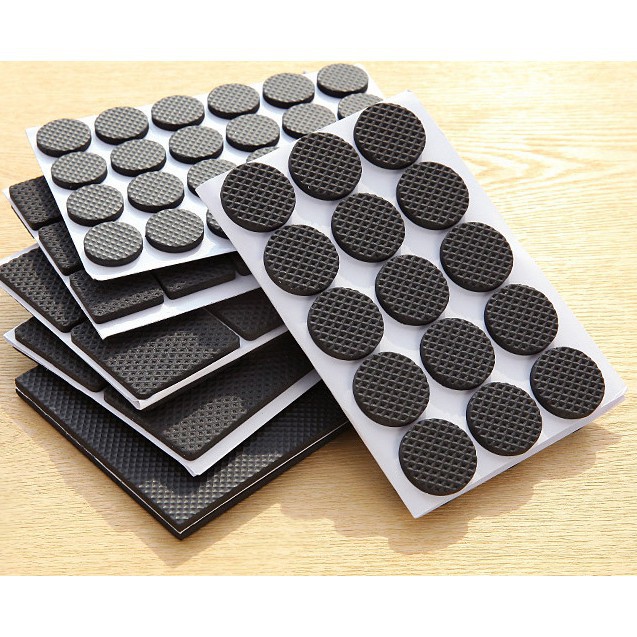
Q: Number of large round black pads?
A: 15